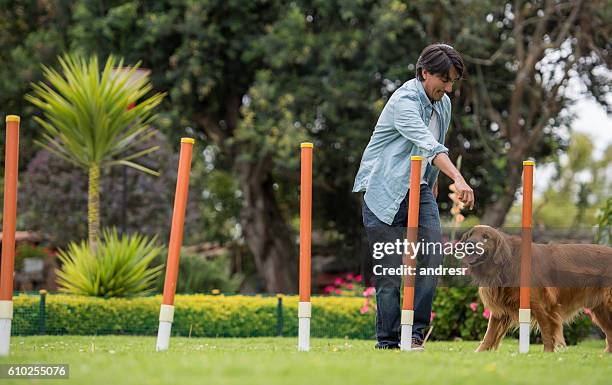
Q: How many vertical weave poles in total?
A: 5